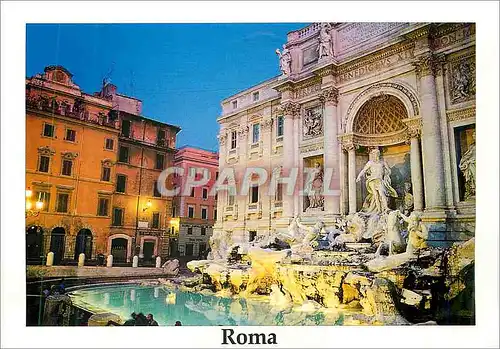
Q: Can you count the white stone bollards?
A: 5